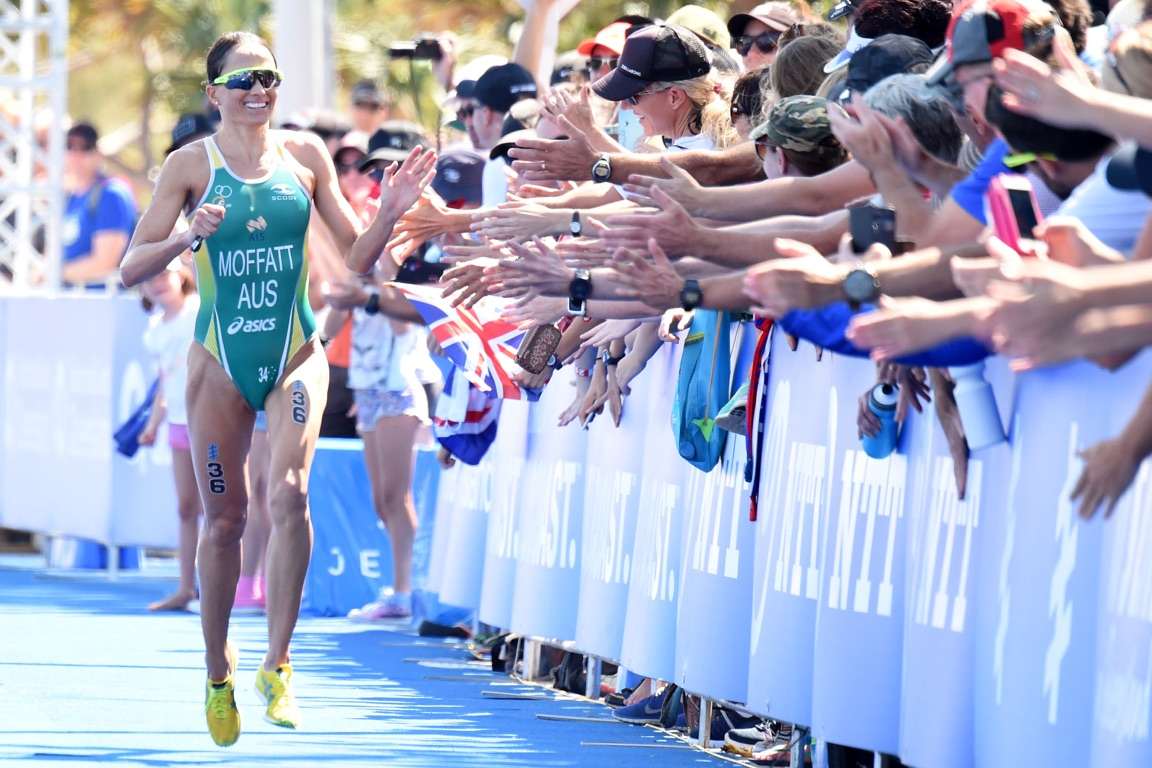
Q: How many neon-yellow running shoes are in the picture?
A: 2